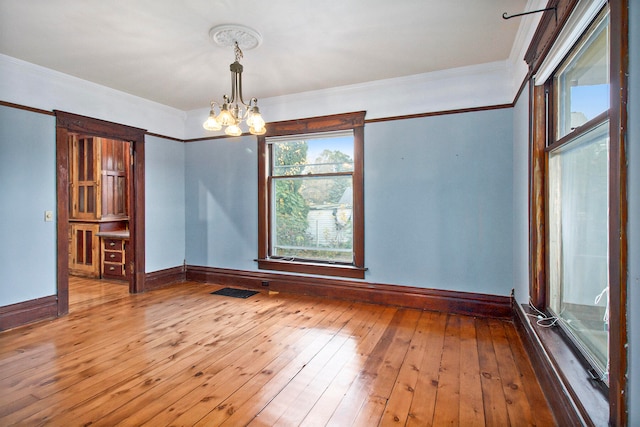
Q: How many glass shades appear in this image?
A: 5